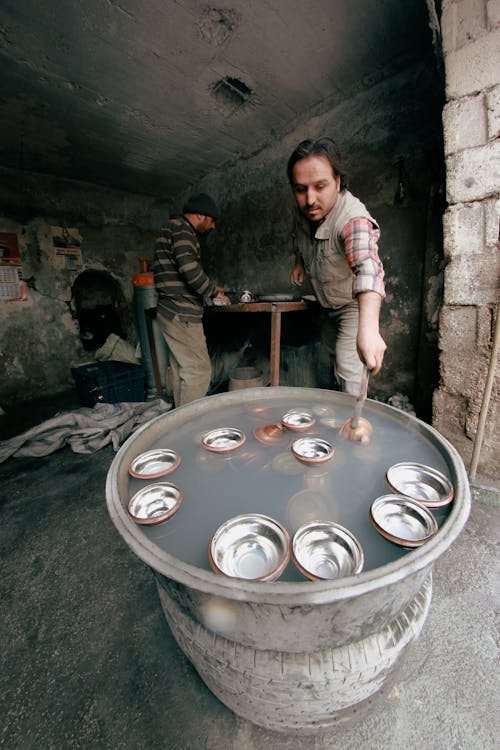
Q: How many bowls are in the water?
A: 9